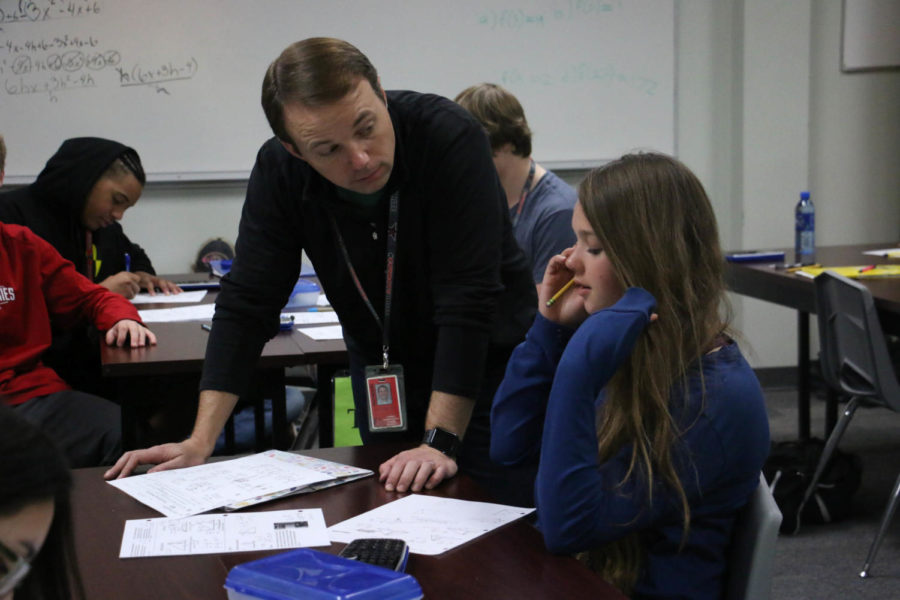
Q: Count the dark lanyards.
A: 2